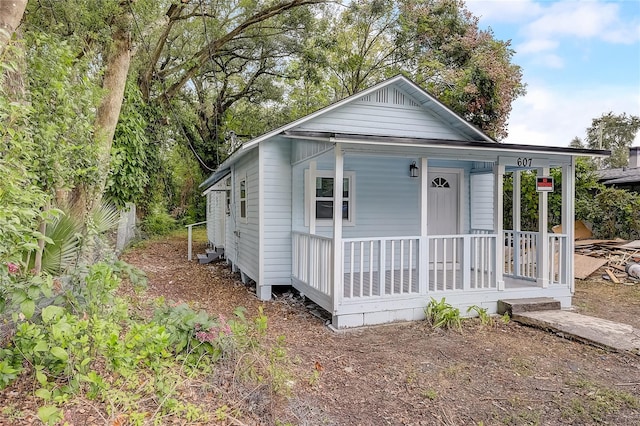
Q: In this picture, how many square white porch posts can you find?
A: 7